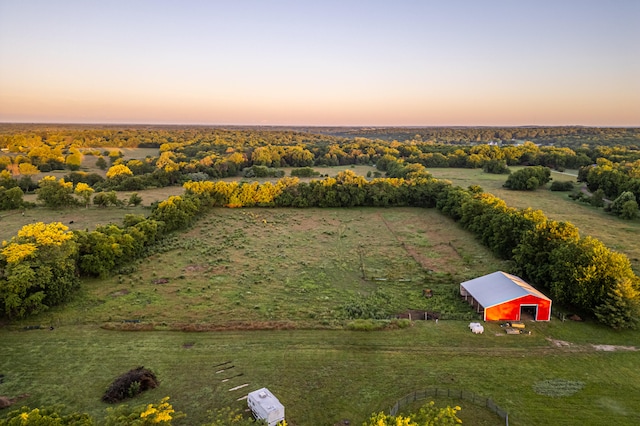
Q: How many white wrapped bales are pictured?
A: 2